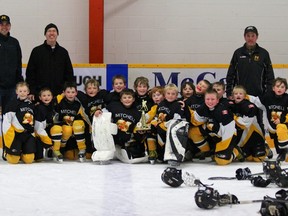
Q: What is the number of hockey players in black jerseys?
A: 15